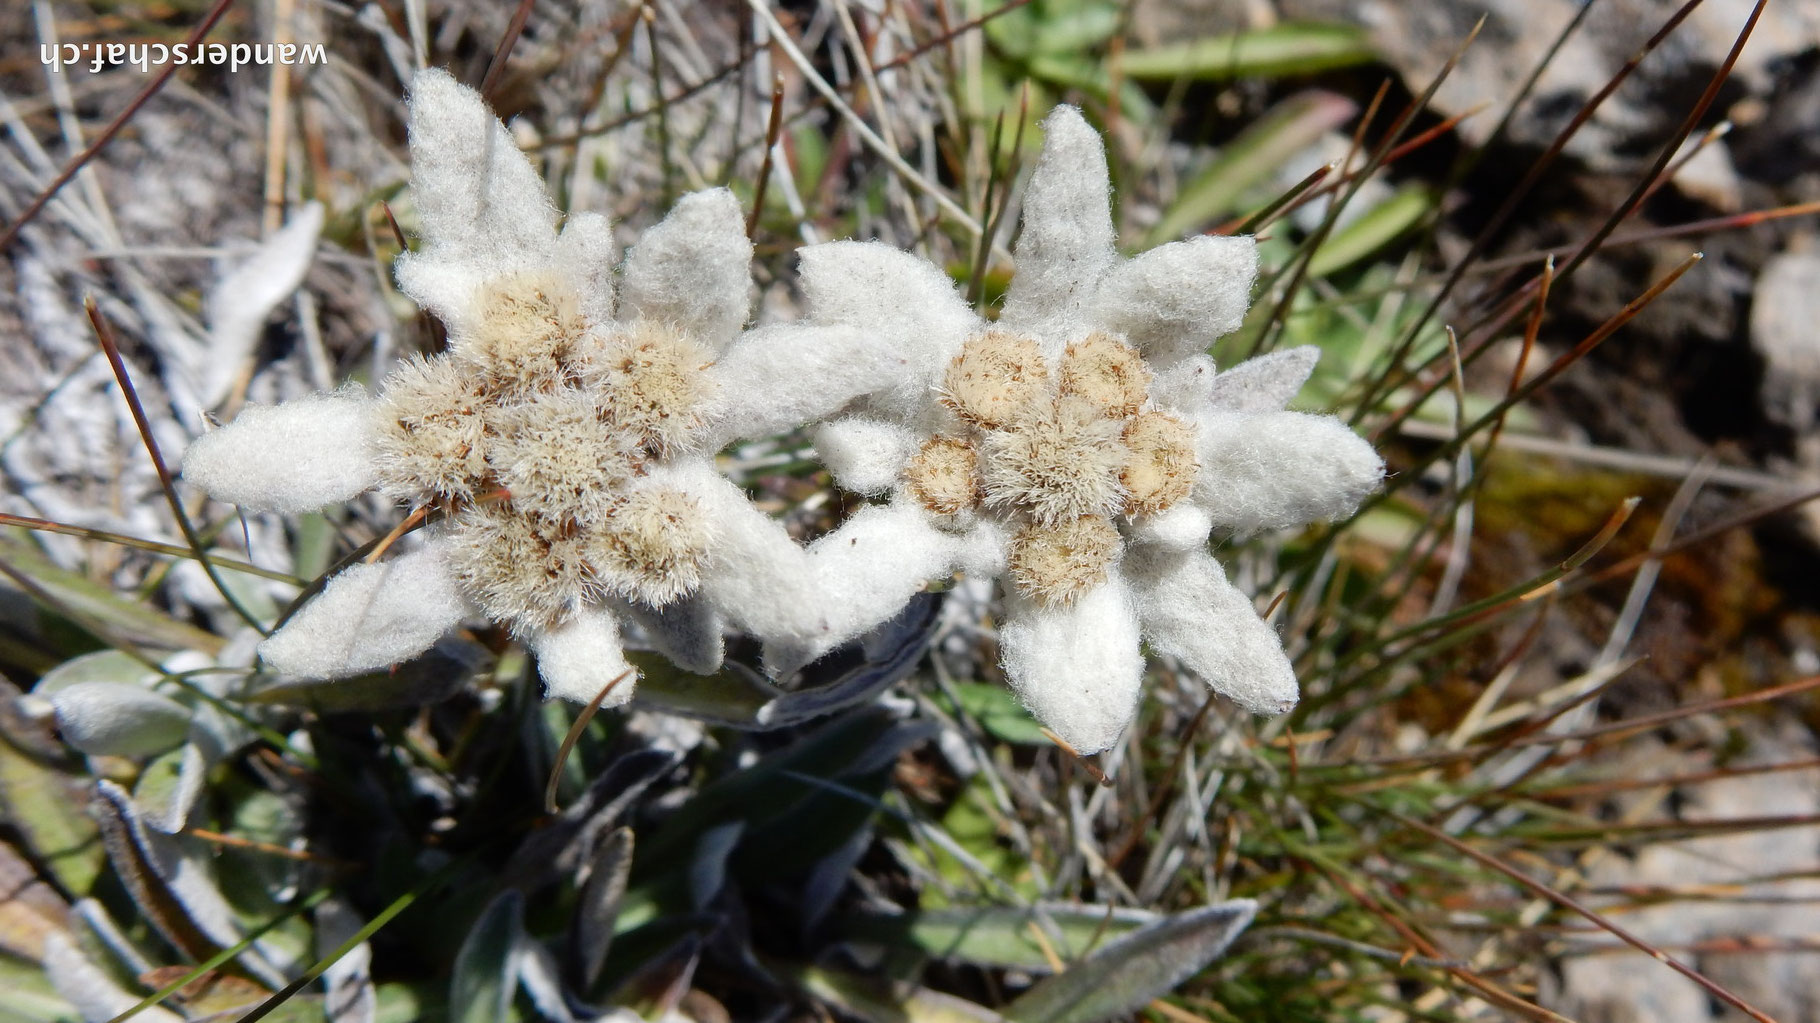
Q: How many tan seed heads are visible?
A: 12